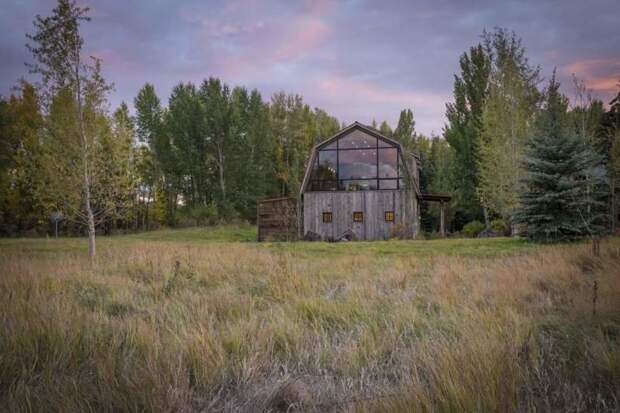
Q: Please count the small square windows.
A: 3